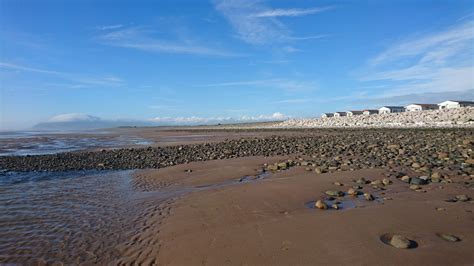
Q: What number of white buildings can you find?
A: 7